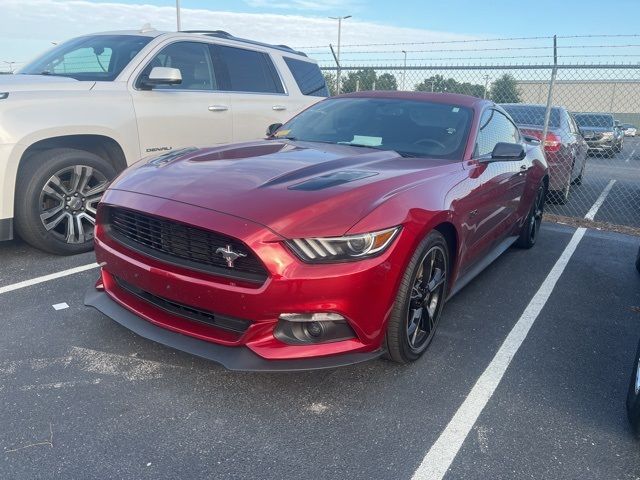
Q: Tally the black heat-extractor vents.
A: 2